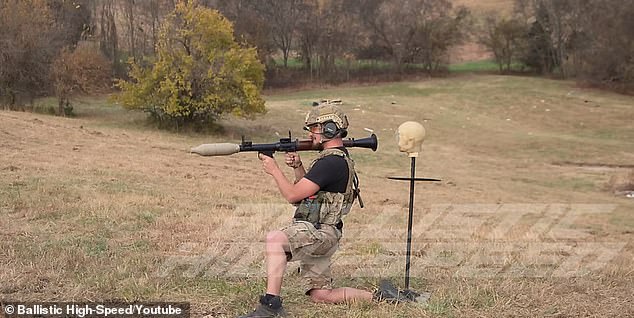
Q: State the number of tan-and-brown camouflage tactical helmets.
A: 1